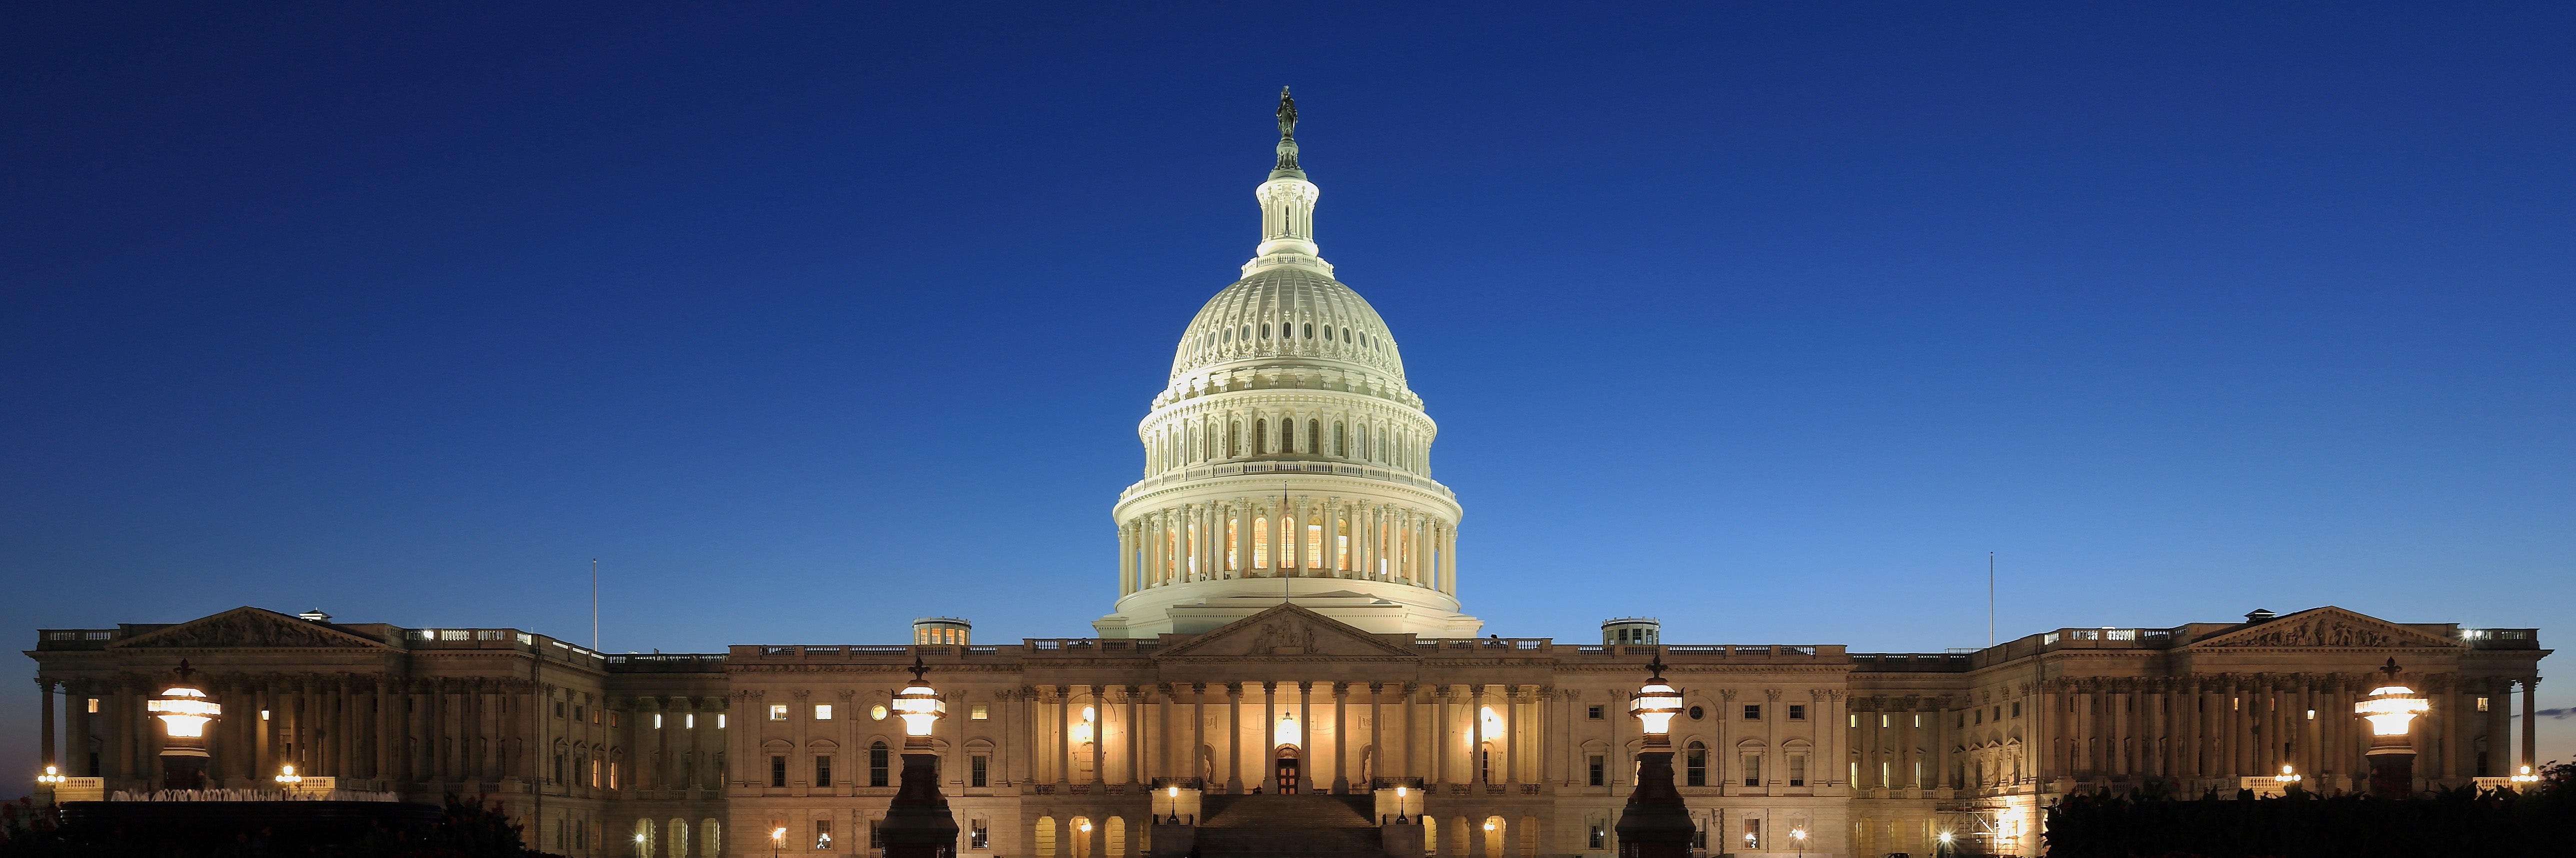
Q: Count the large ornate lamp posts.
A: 4